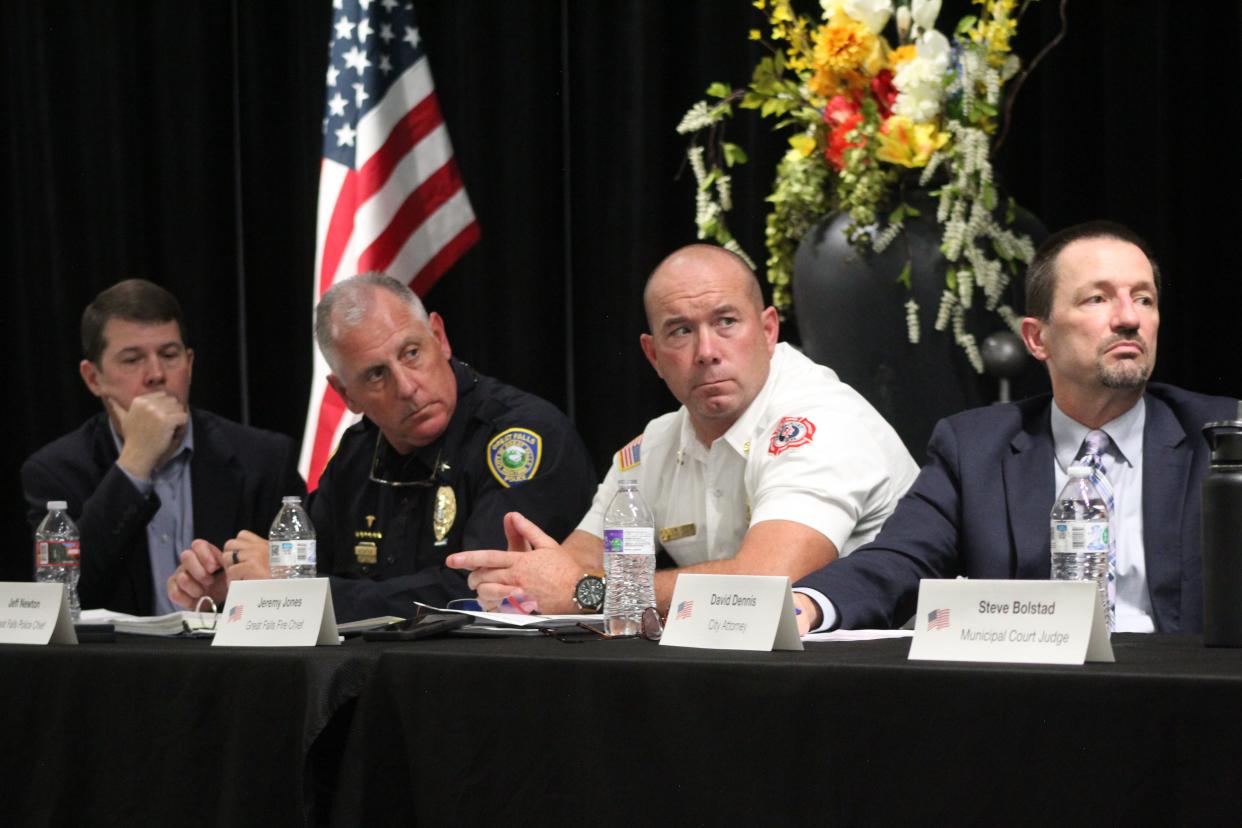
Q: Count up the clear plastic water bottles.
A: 4